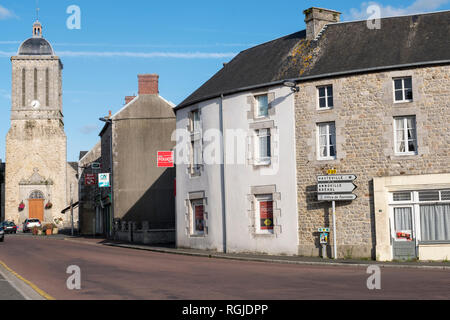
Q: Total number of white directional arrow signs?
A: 3